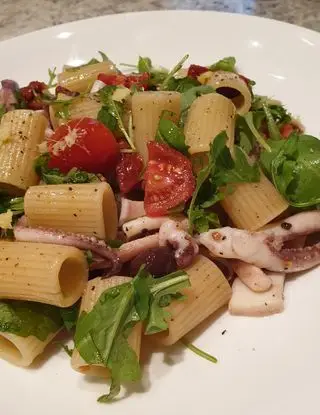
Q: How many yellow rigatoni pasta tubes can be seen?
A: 12